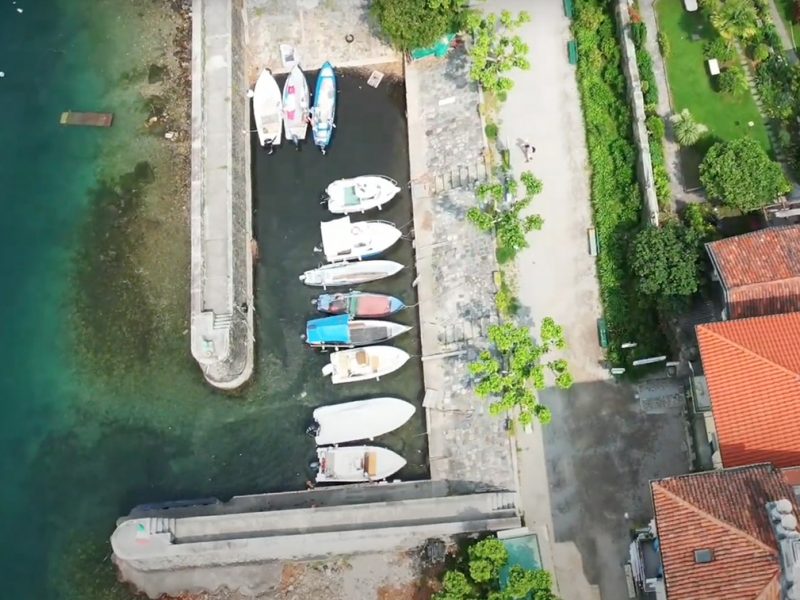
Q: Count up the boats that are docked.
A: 11